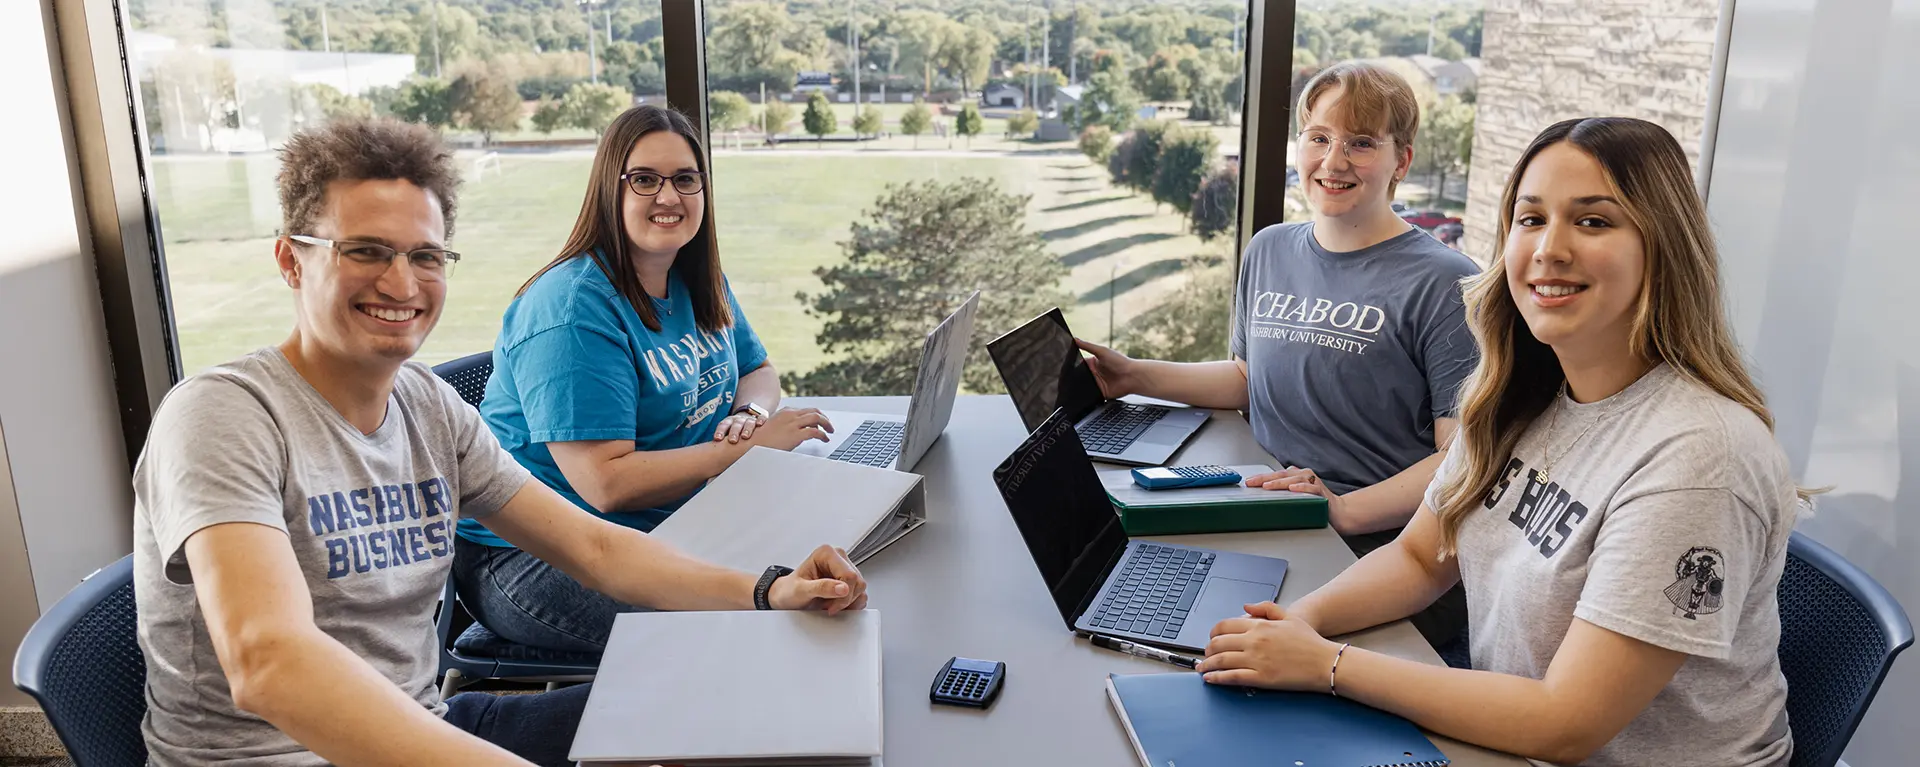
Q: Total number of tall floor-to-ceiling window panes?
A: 3